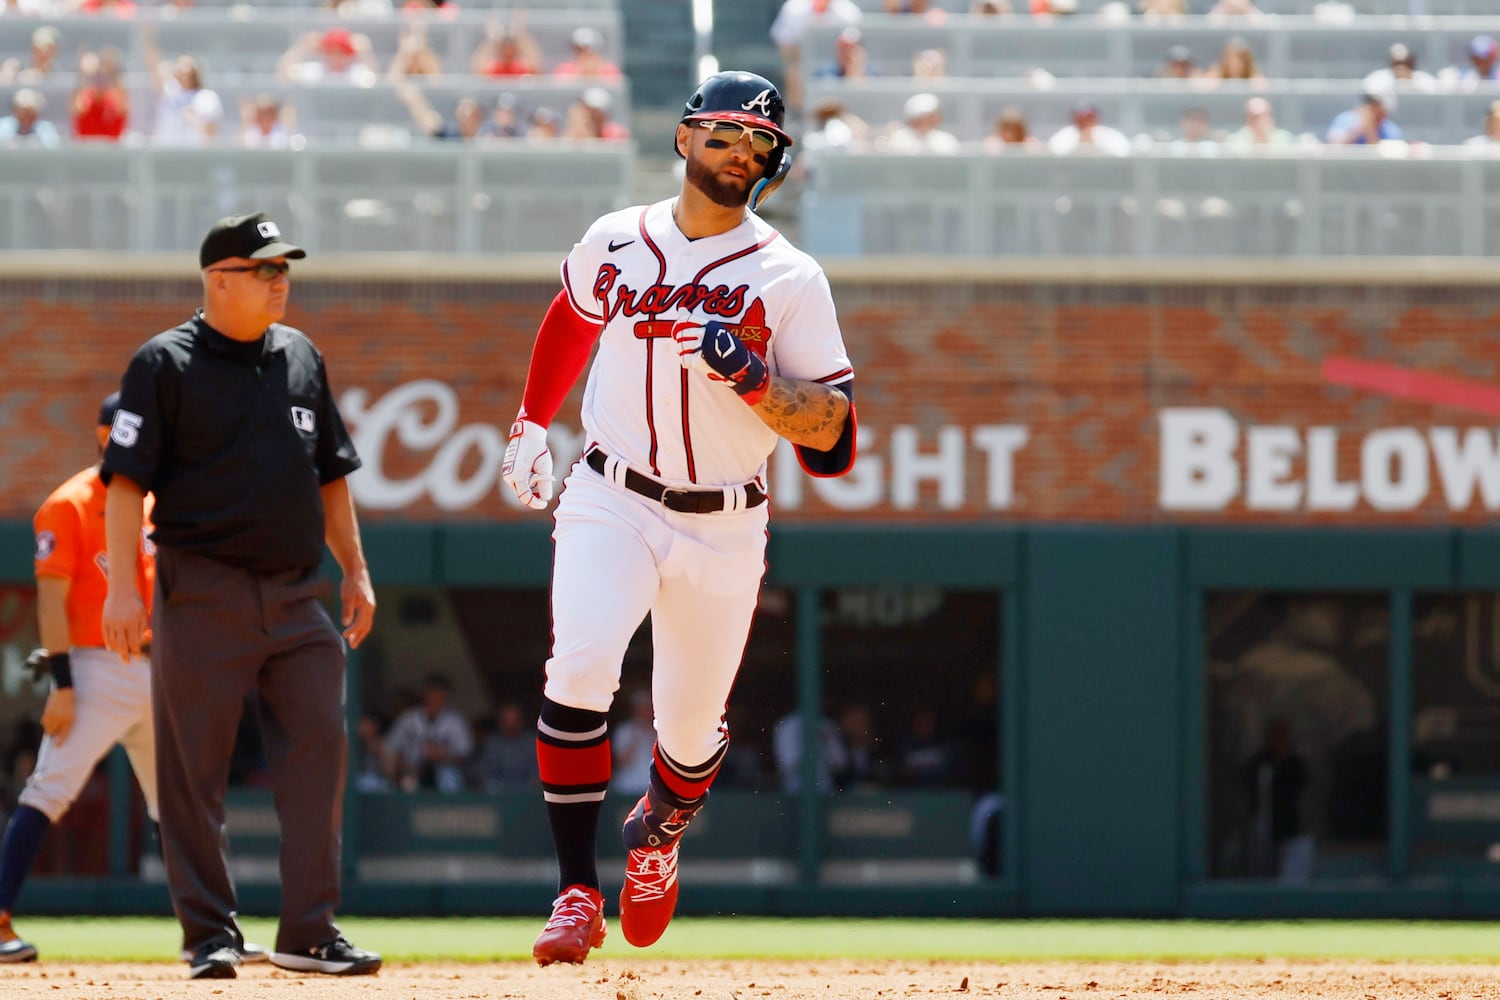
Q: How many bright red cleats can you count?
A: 2